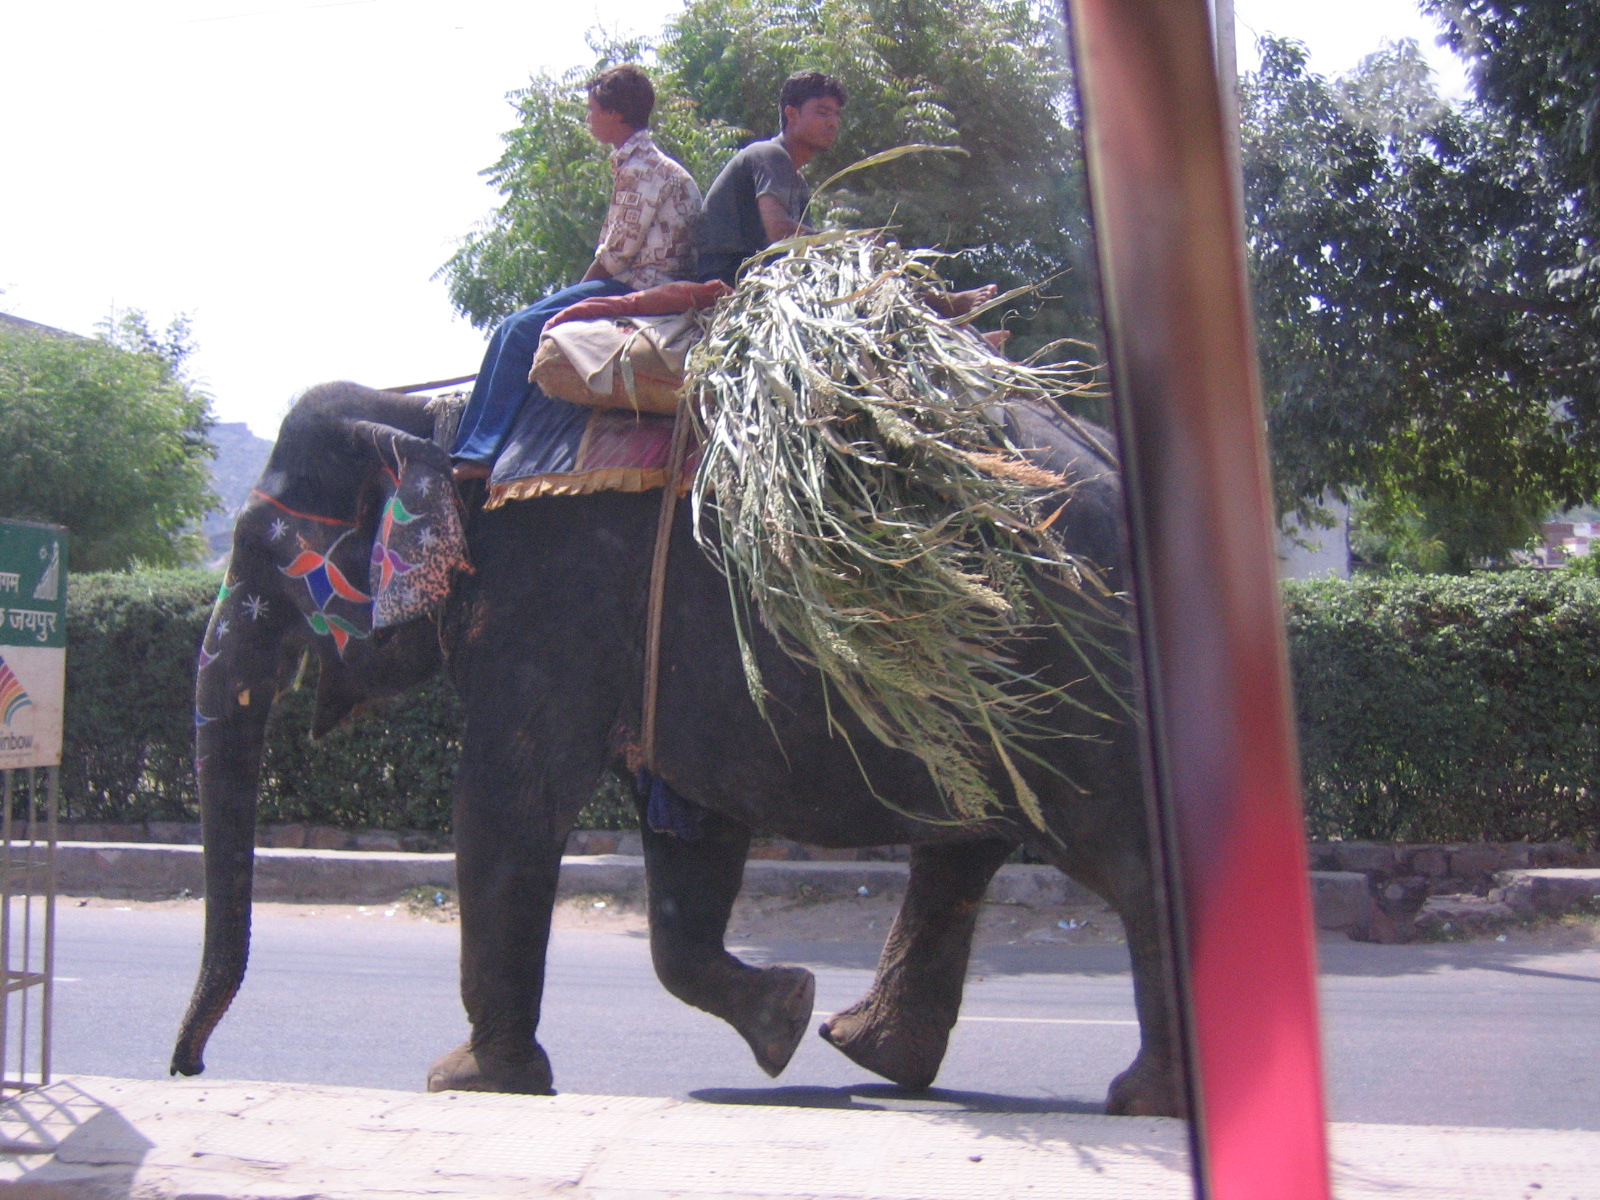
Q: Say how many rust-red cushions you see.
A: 1